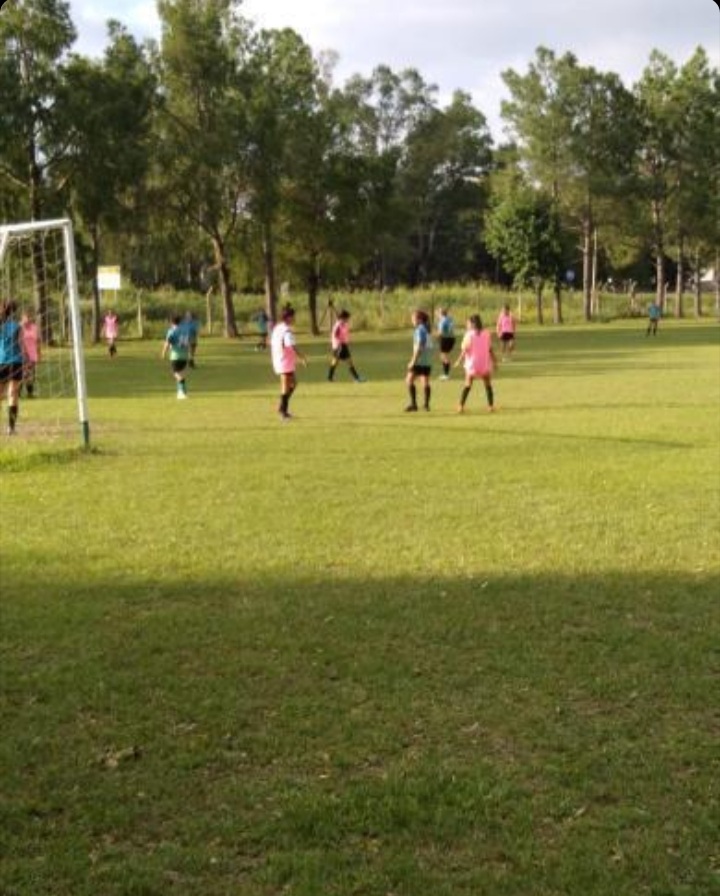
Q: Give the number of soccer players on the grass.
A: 13